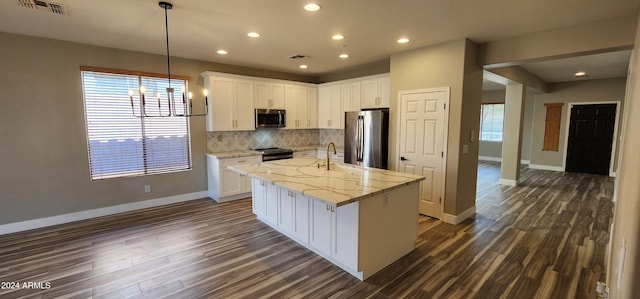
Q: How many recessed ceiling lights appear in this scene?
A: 8